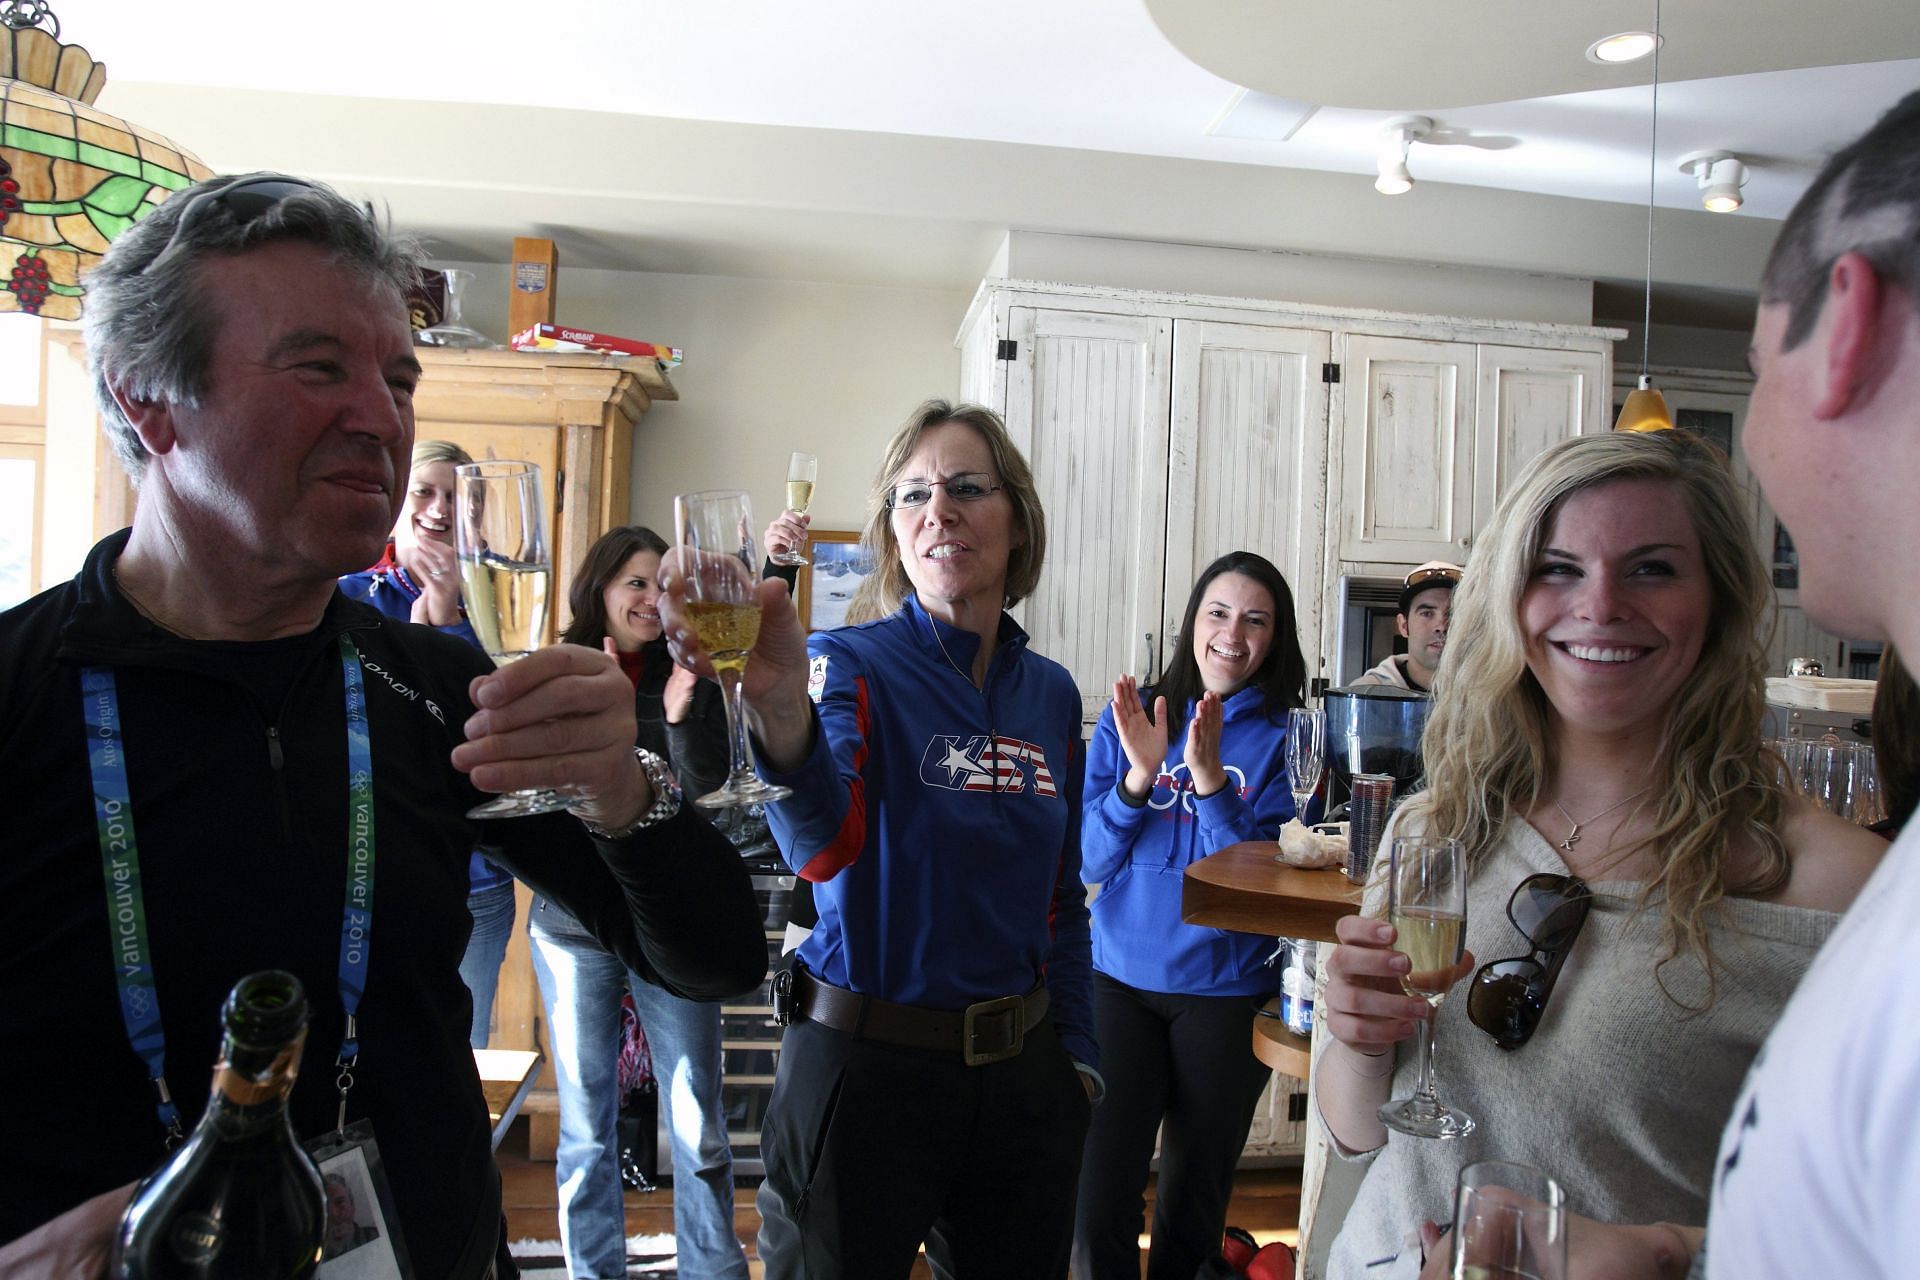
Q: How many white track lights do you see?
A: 2